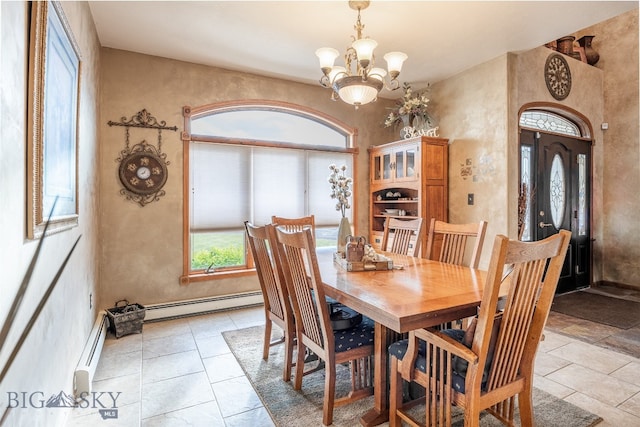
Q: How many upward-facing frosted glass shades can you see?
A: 5